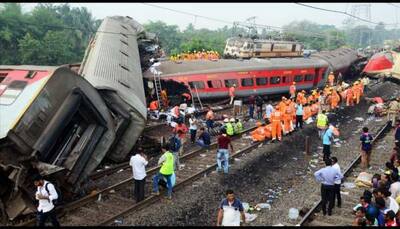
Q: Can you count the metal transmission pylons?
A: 1